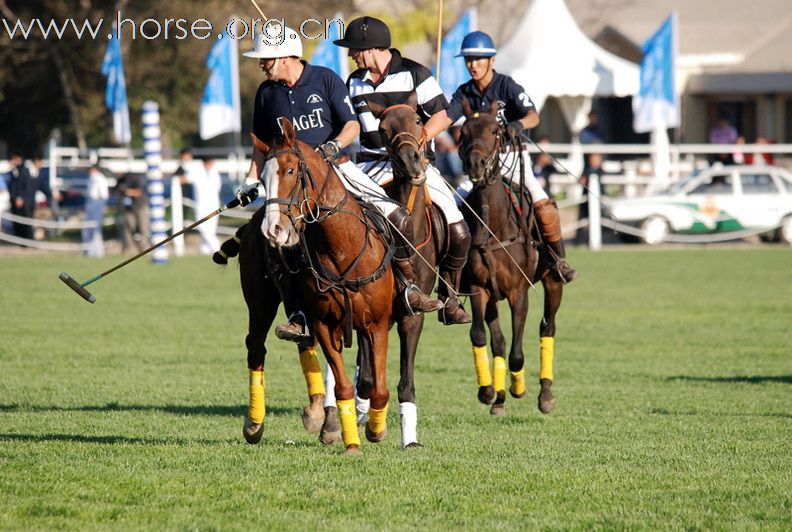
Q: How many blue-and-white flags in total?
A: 5